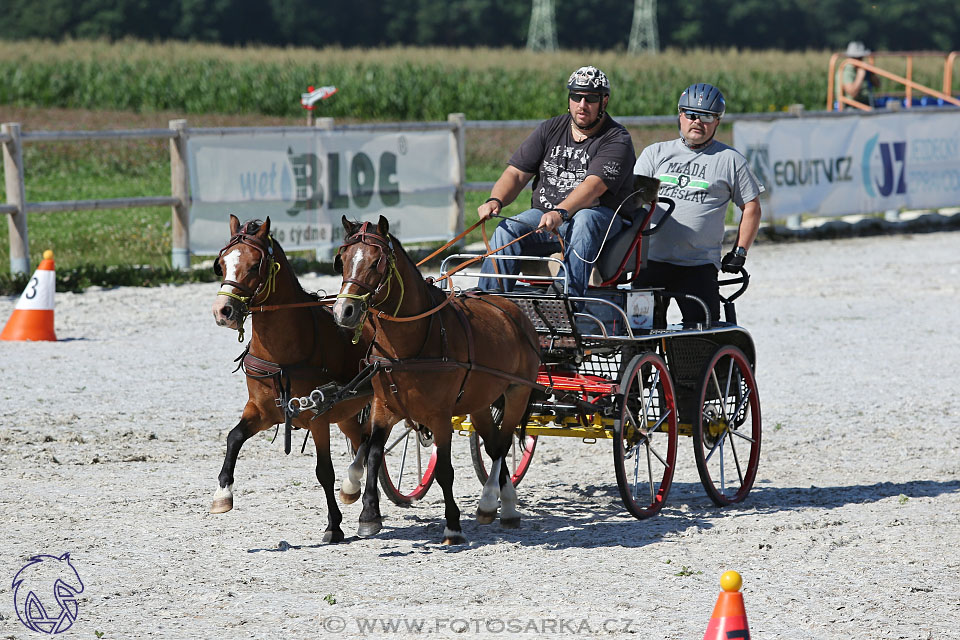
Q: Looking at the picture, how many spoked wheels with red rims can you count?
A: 4